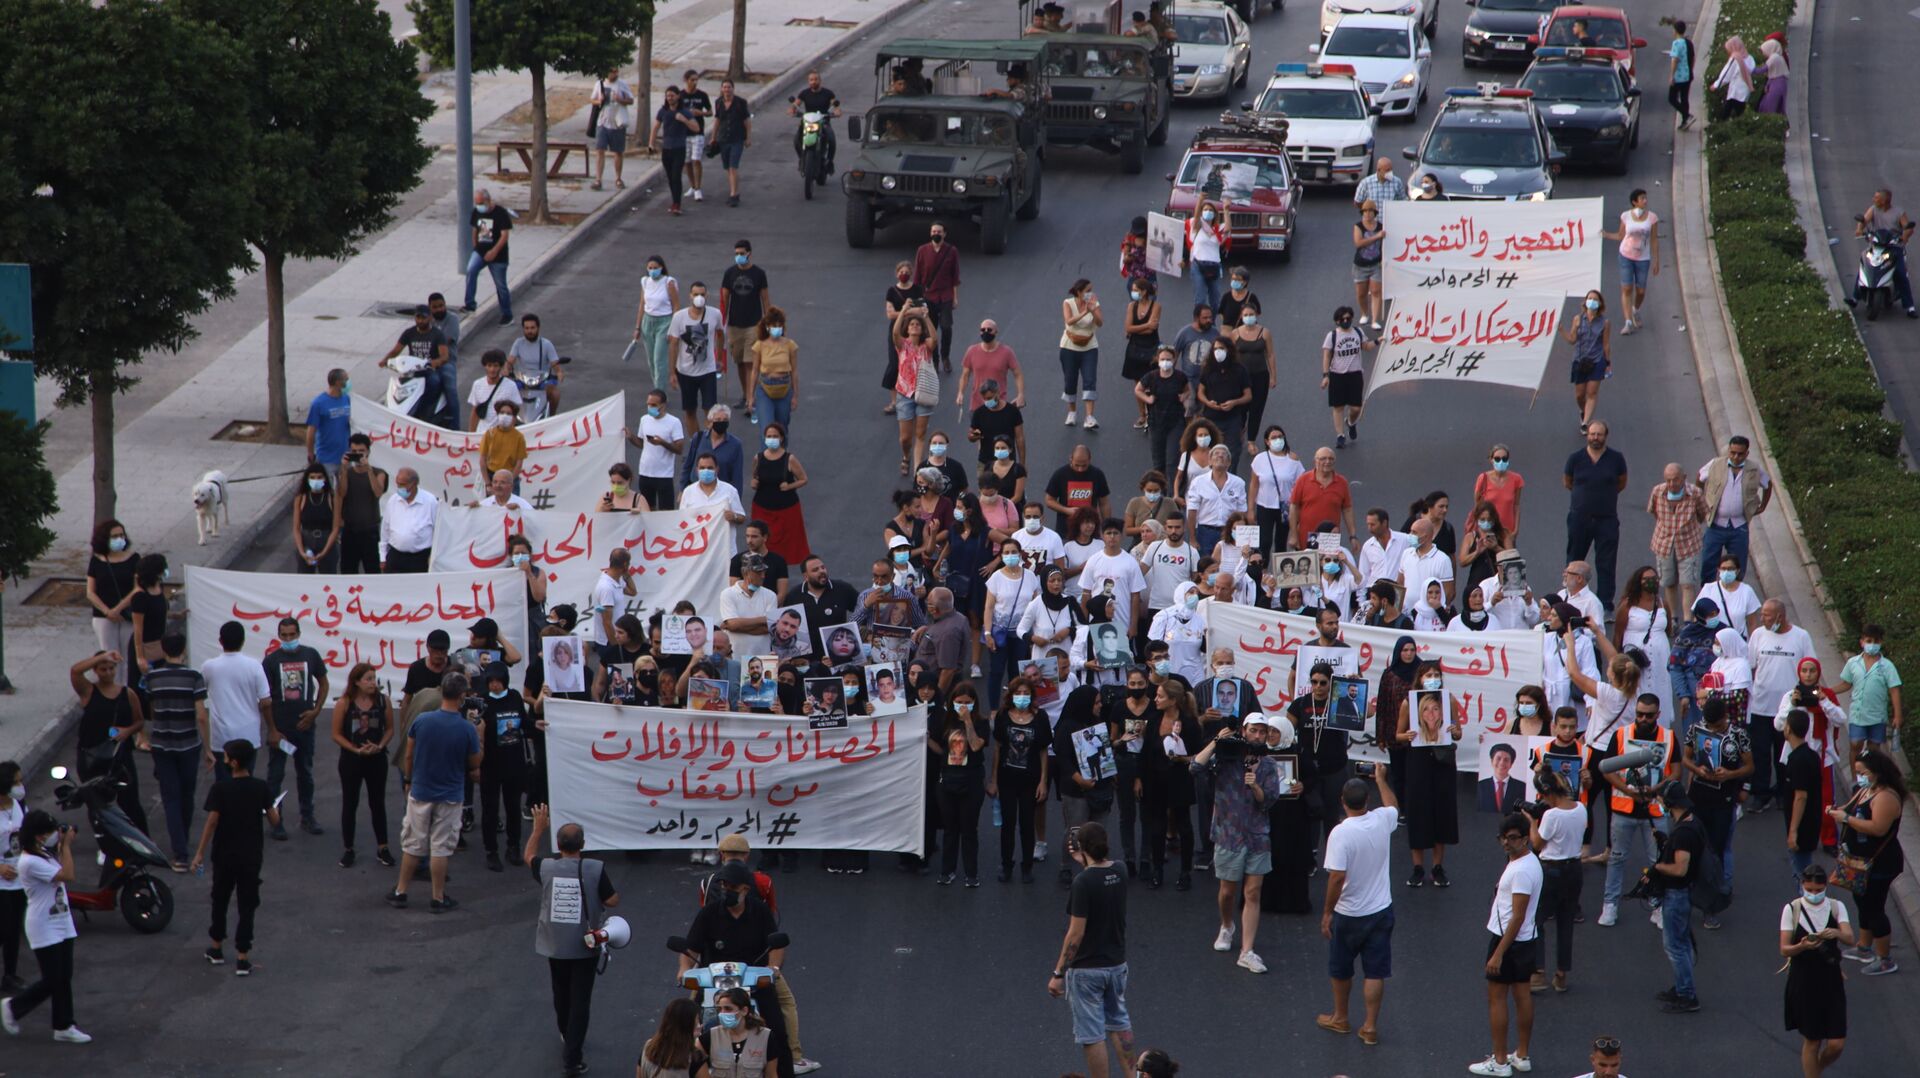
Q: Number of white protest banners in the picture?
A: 7